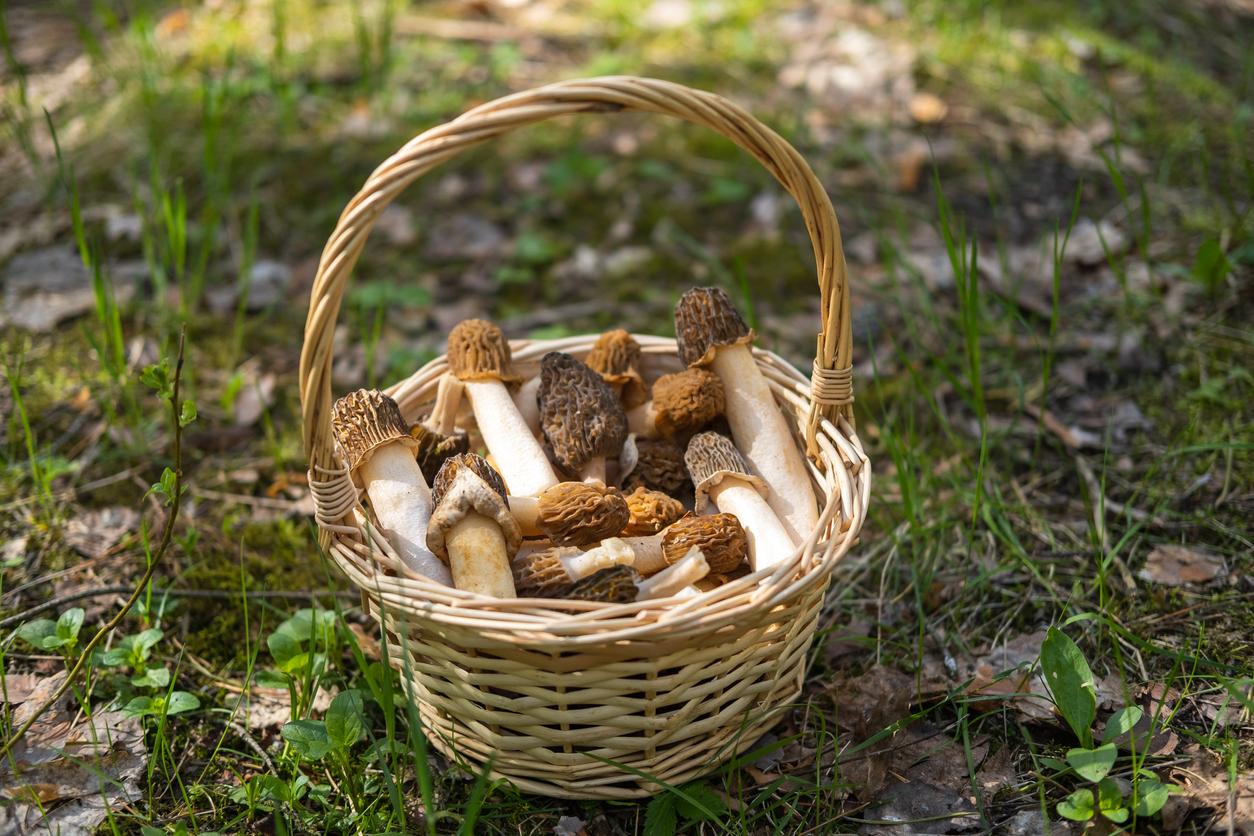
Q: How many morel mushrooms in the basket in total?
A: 15